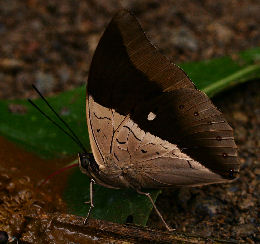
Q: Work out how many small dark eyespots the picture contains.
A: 6